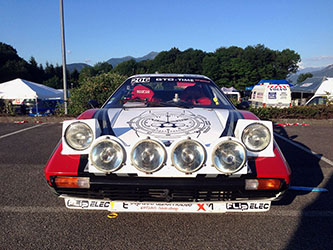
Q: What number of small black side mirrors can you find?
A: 2